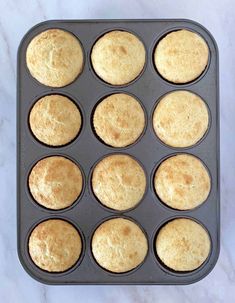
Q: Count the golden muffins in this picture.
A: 12